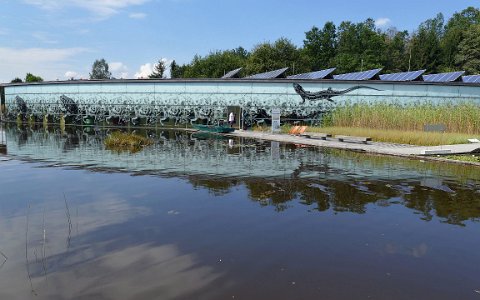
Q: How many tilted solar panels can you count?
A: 7